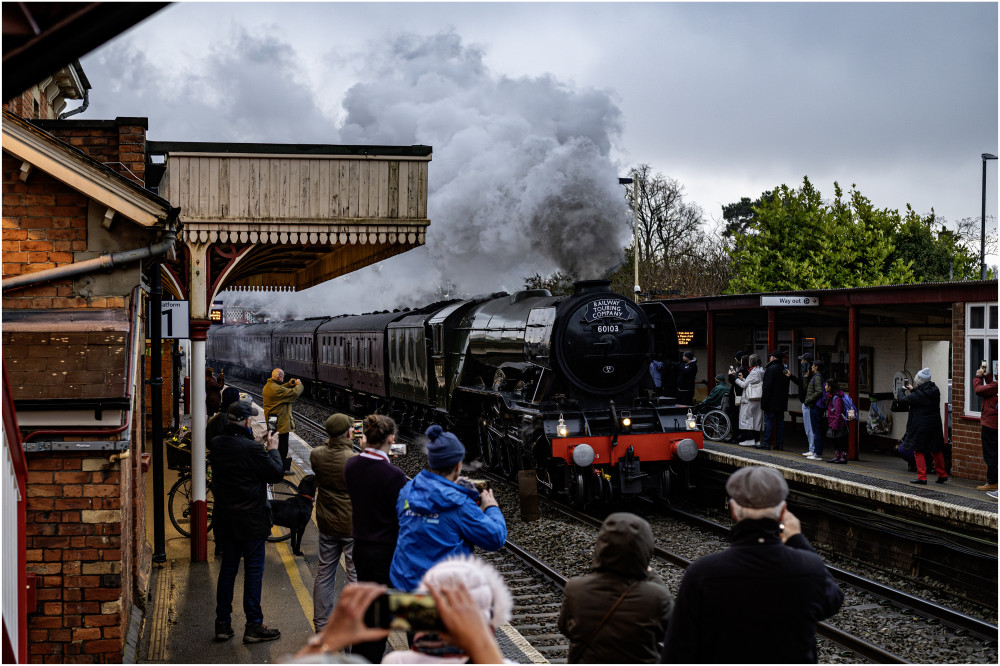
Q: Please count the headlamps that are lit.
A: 3